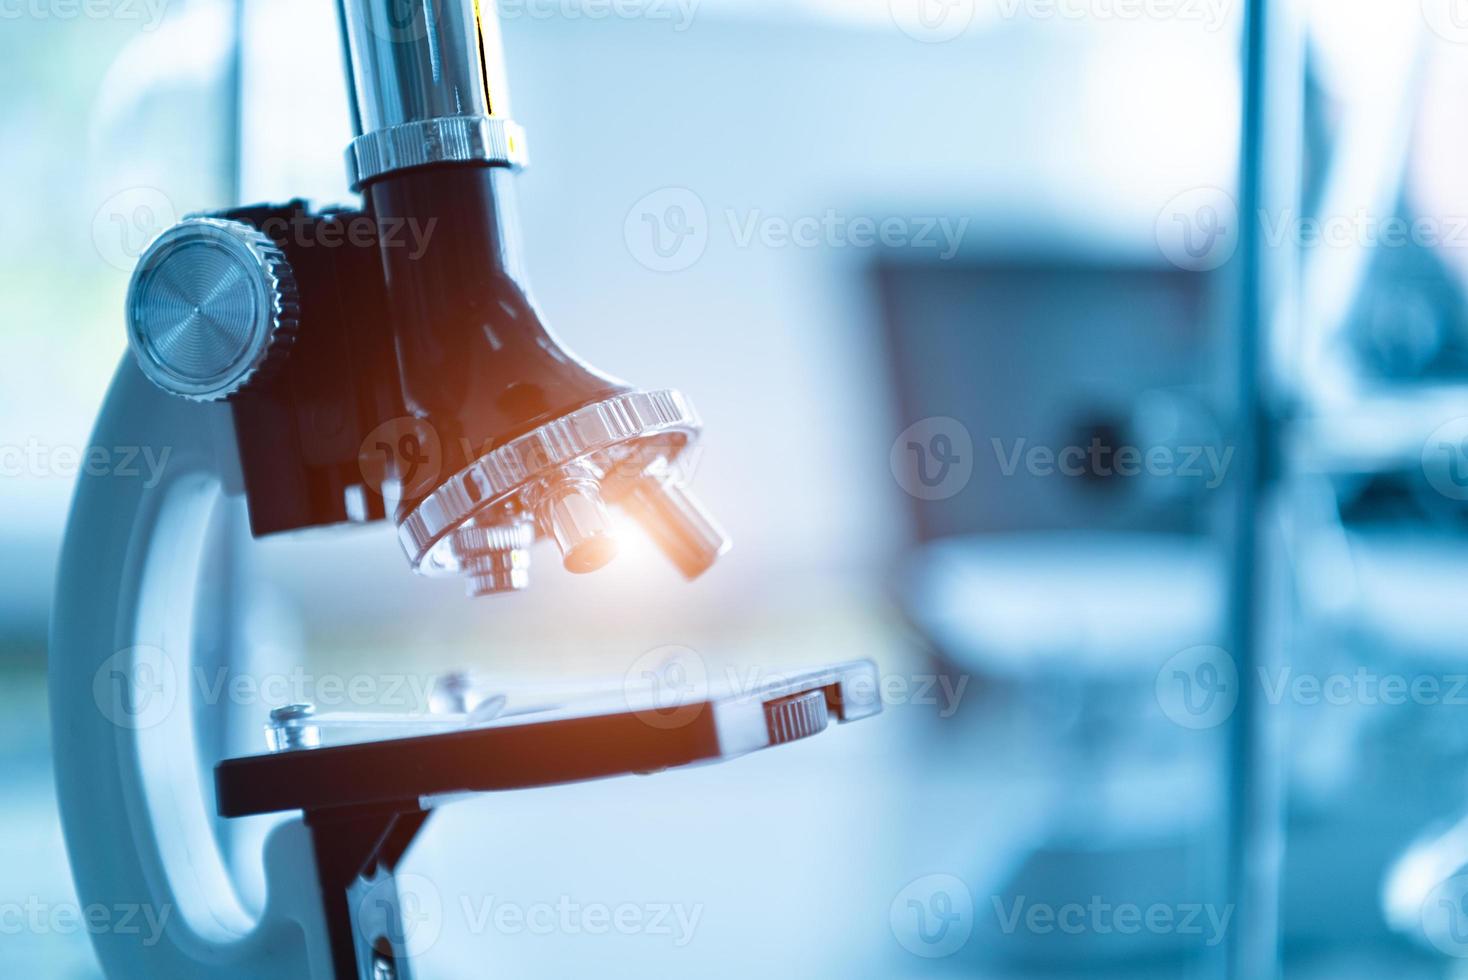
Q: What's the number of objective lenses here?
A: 3